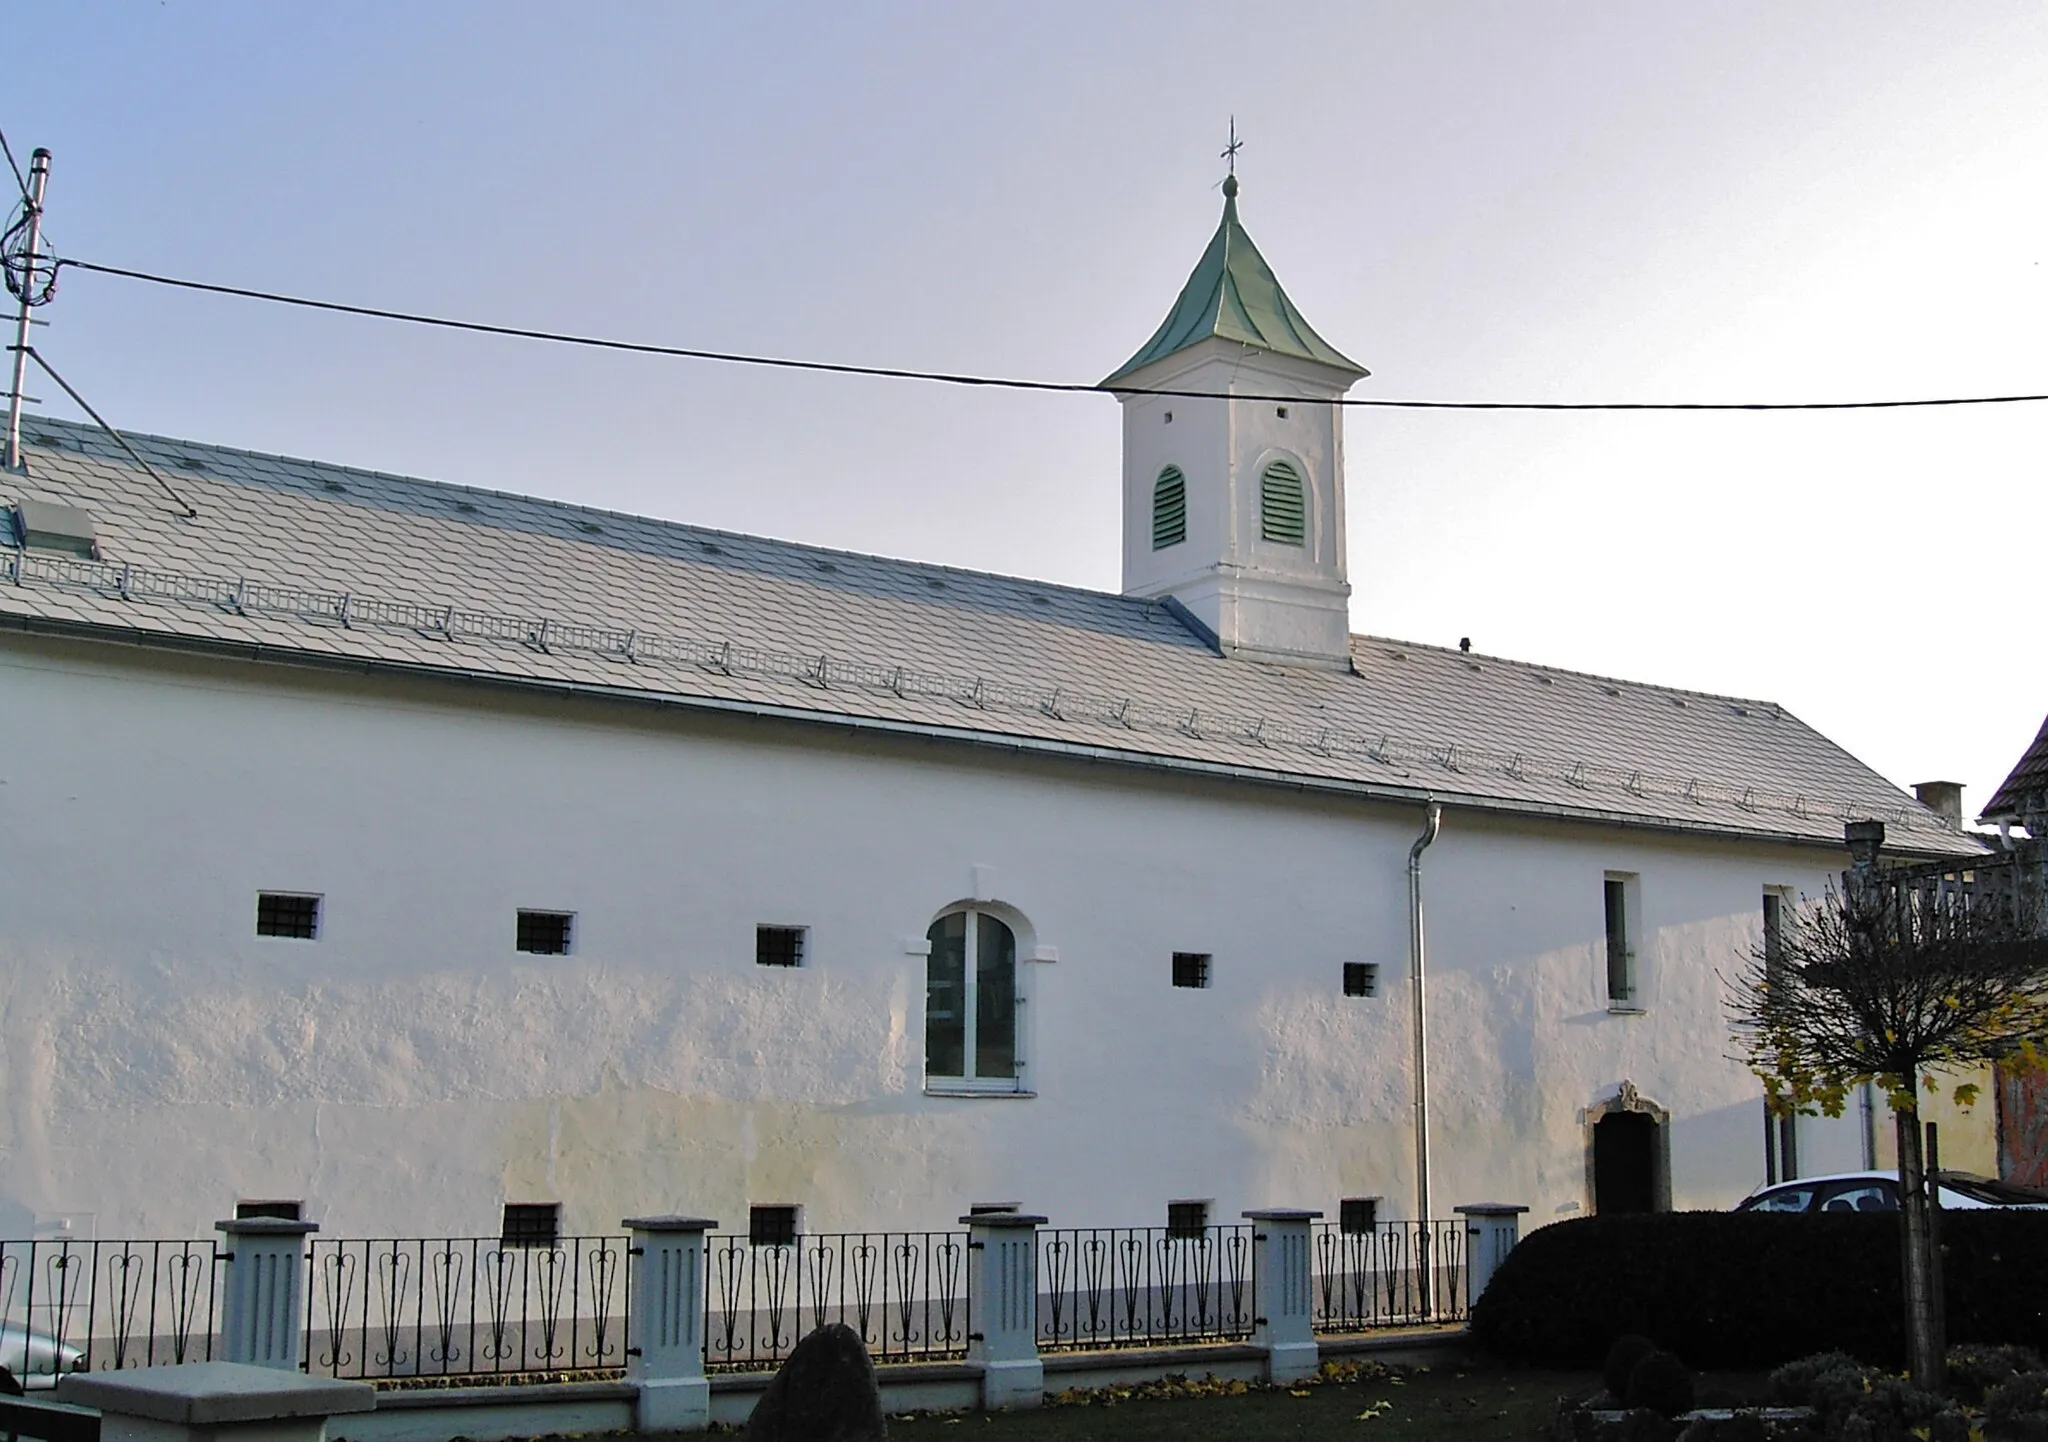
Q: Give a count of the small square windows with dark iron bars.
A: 11